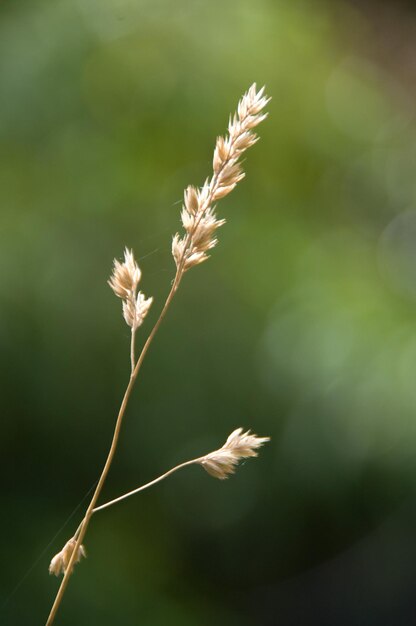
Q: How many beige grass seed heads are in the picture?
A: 4